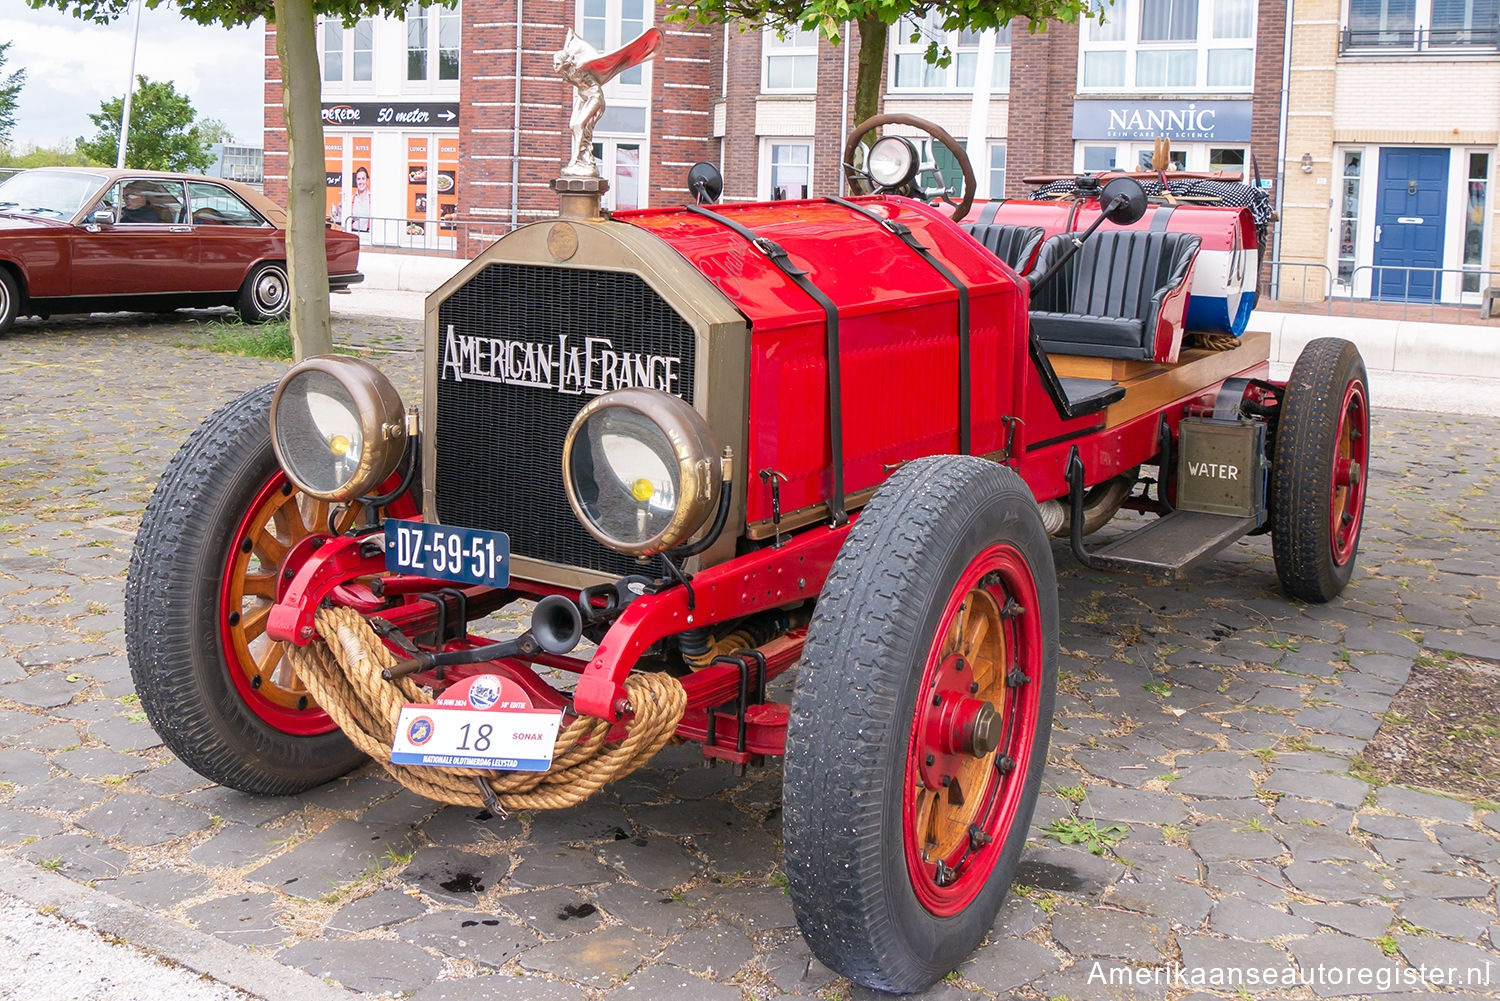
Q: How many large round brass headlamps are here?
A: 2